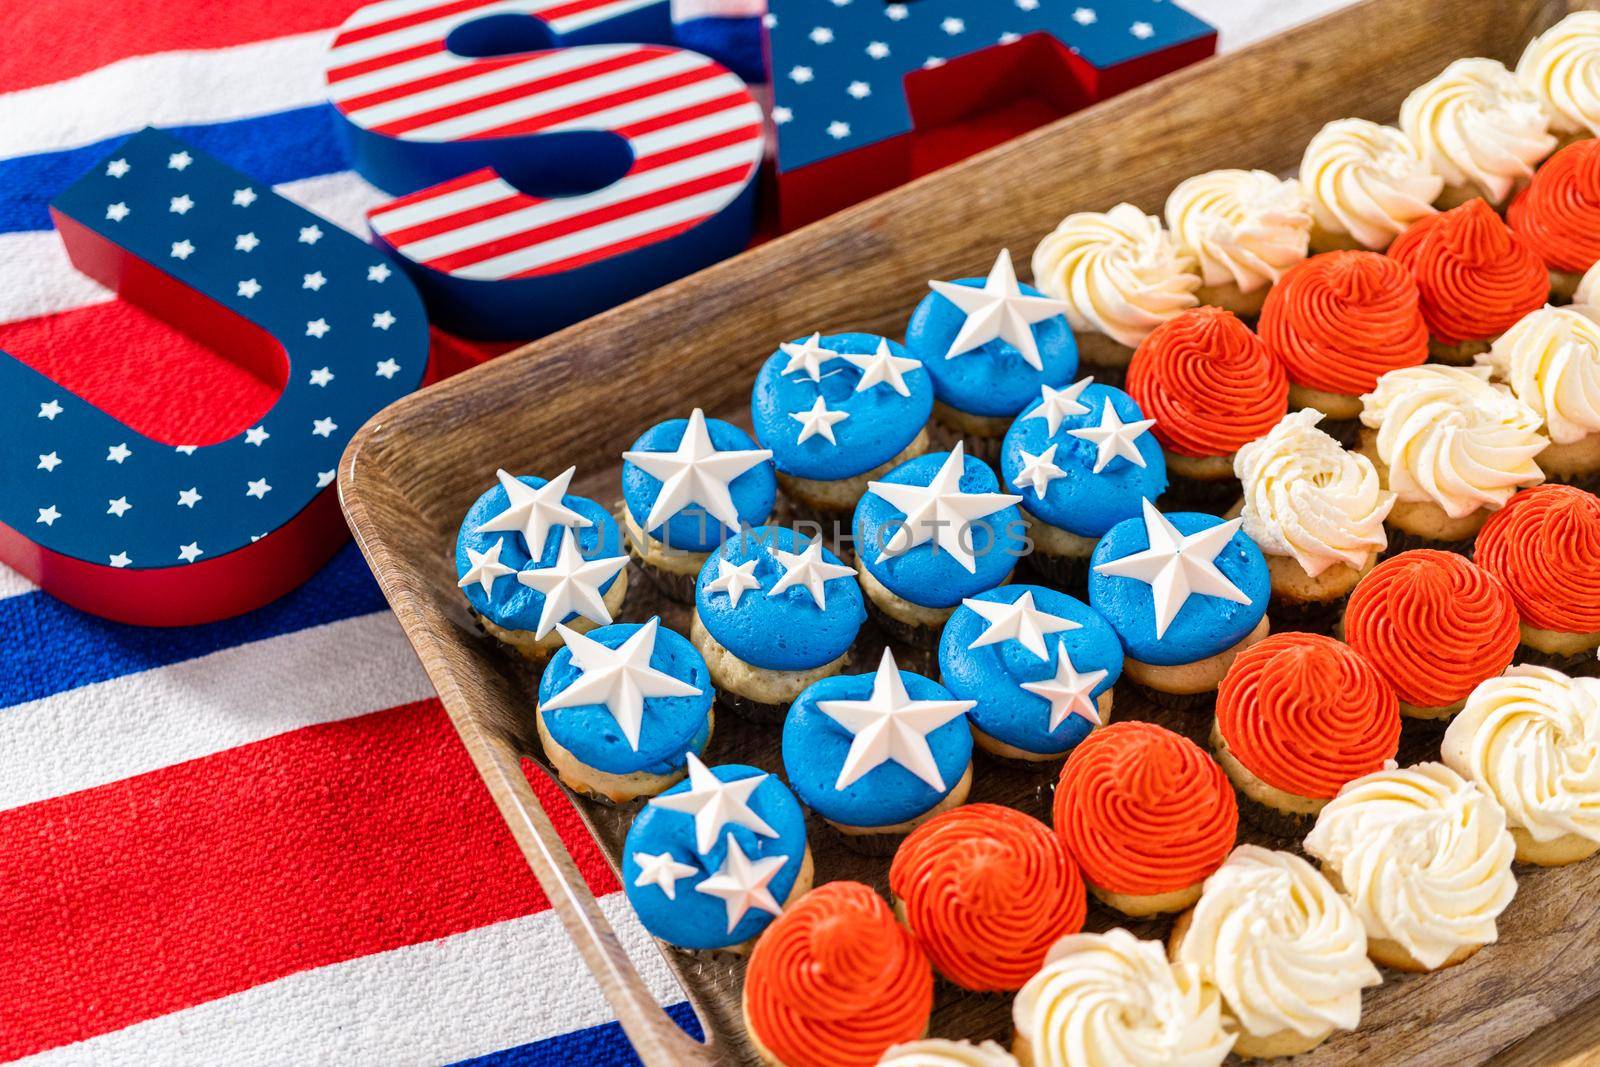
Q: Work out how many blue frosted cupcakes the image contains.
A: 12